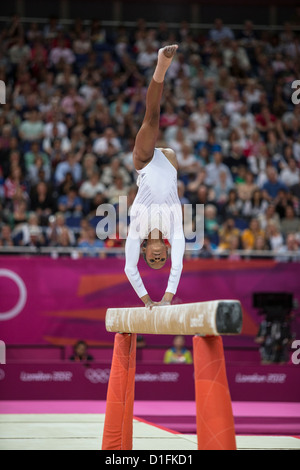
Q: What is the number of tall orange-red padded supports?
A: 2